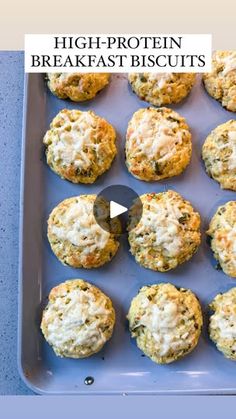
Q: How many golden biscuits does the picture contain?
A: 12